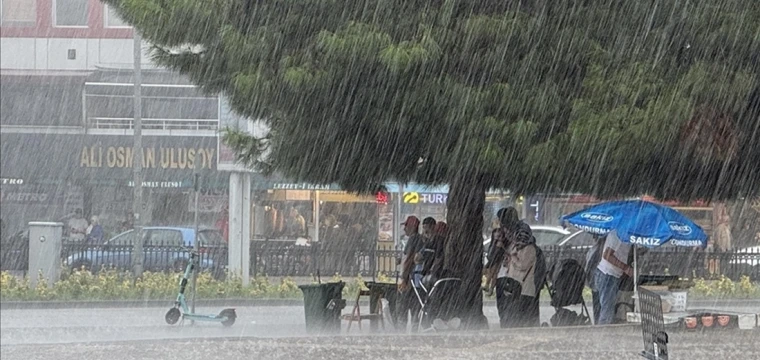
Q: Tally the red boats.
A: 0